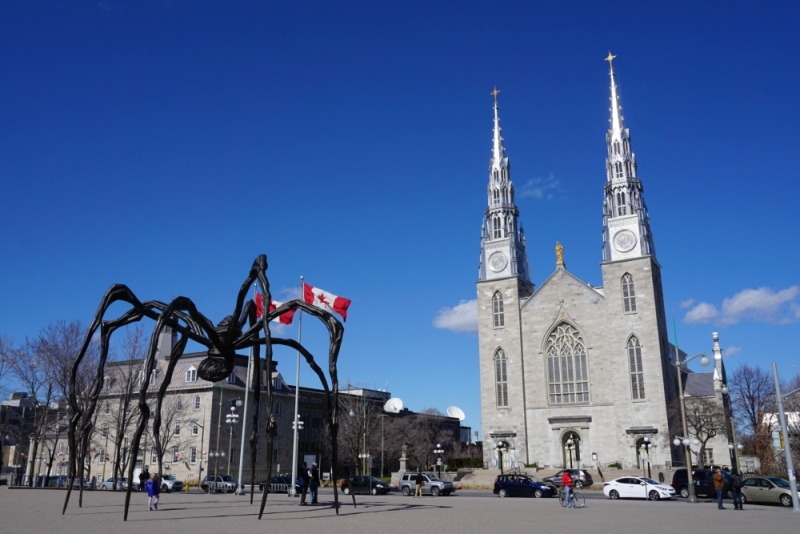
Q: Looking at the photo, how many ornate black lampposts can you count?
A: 4